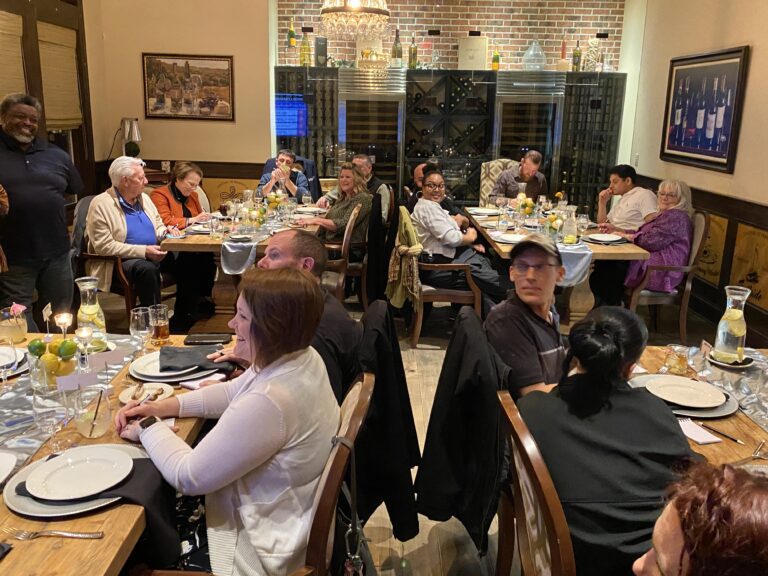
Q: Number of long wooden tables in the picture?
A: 4